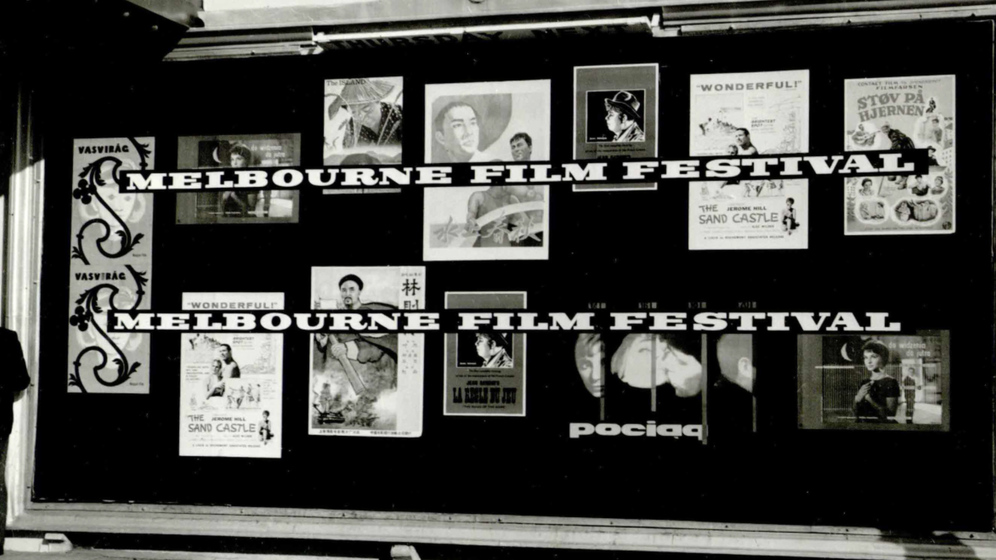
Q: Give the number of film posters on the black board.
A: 13